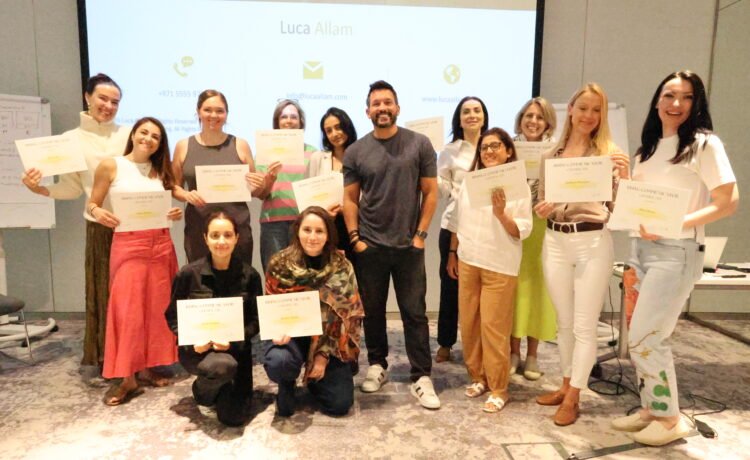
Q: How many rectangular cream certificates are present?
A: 12